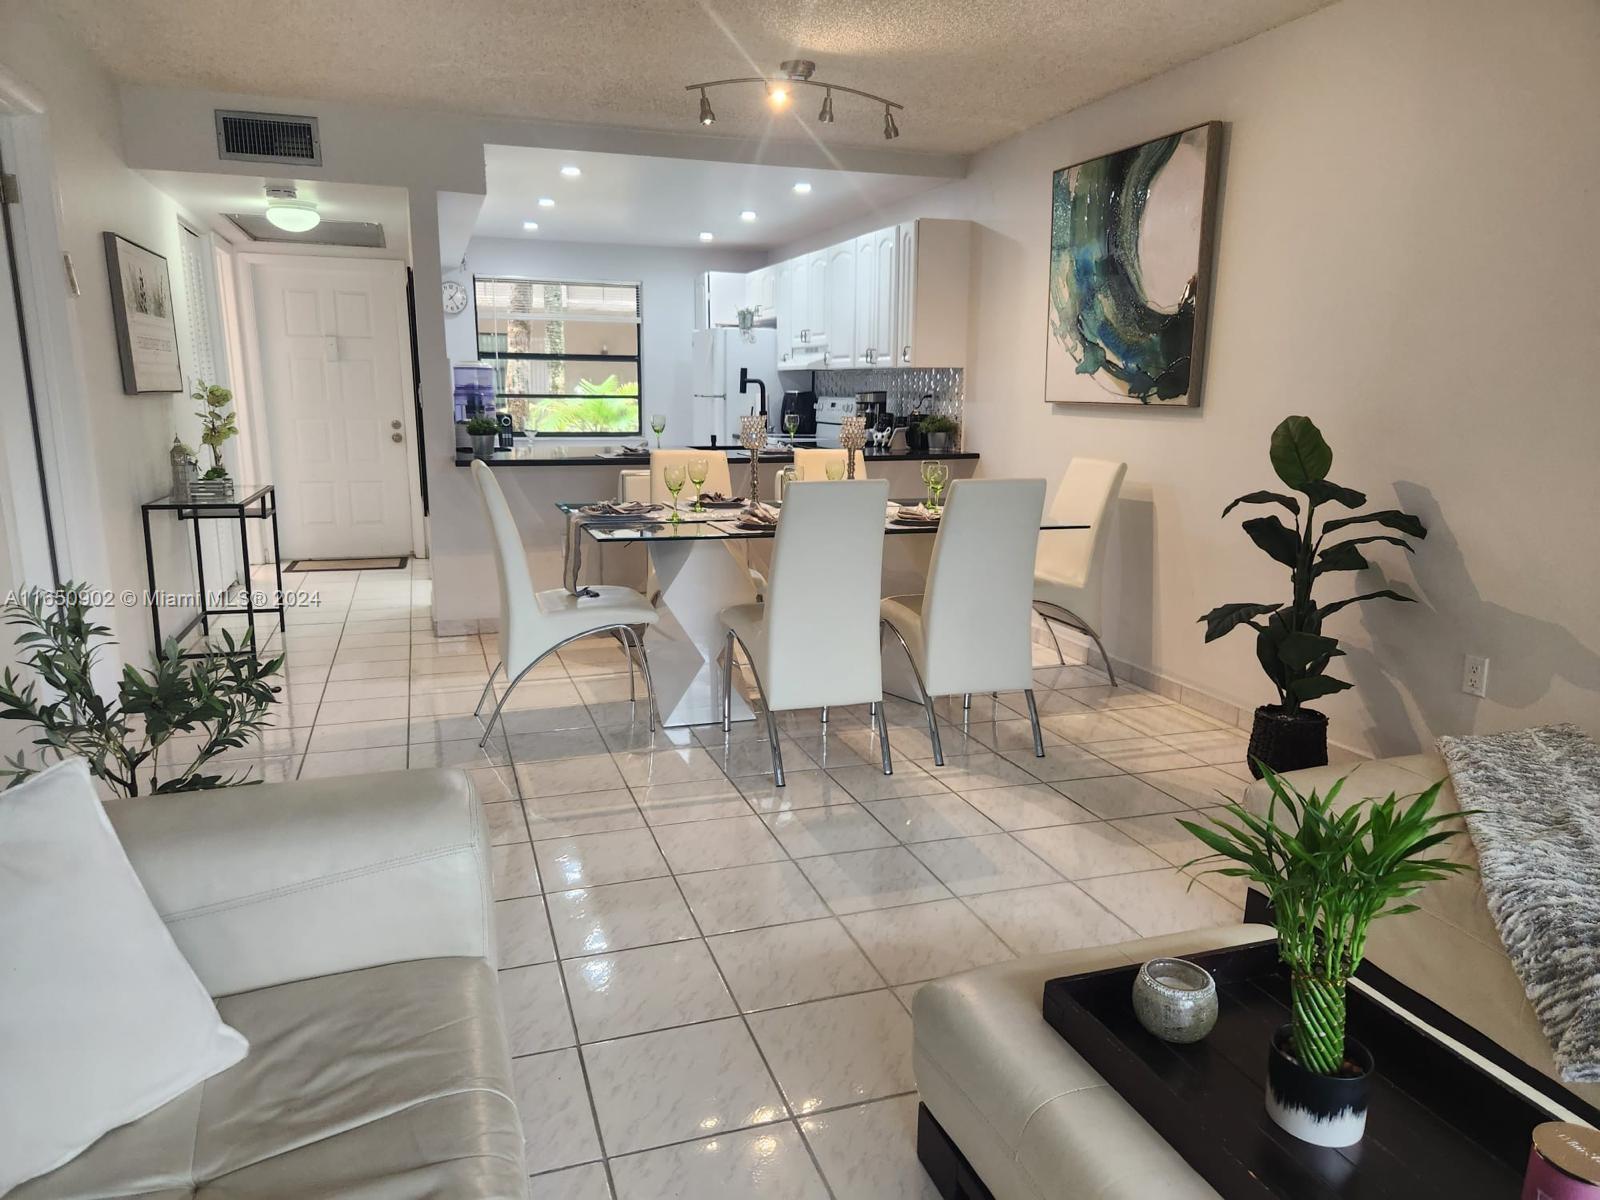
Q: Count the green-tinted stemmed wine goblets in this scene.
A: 8